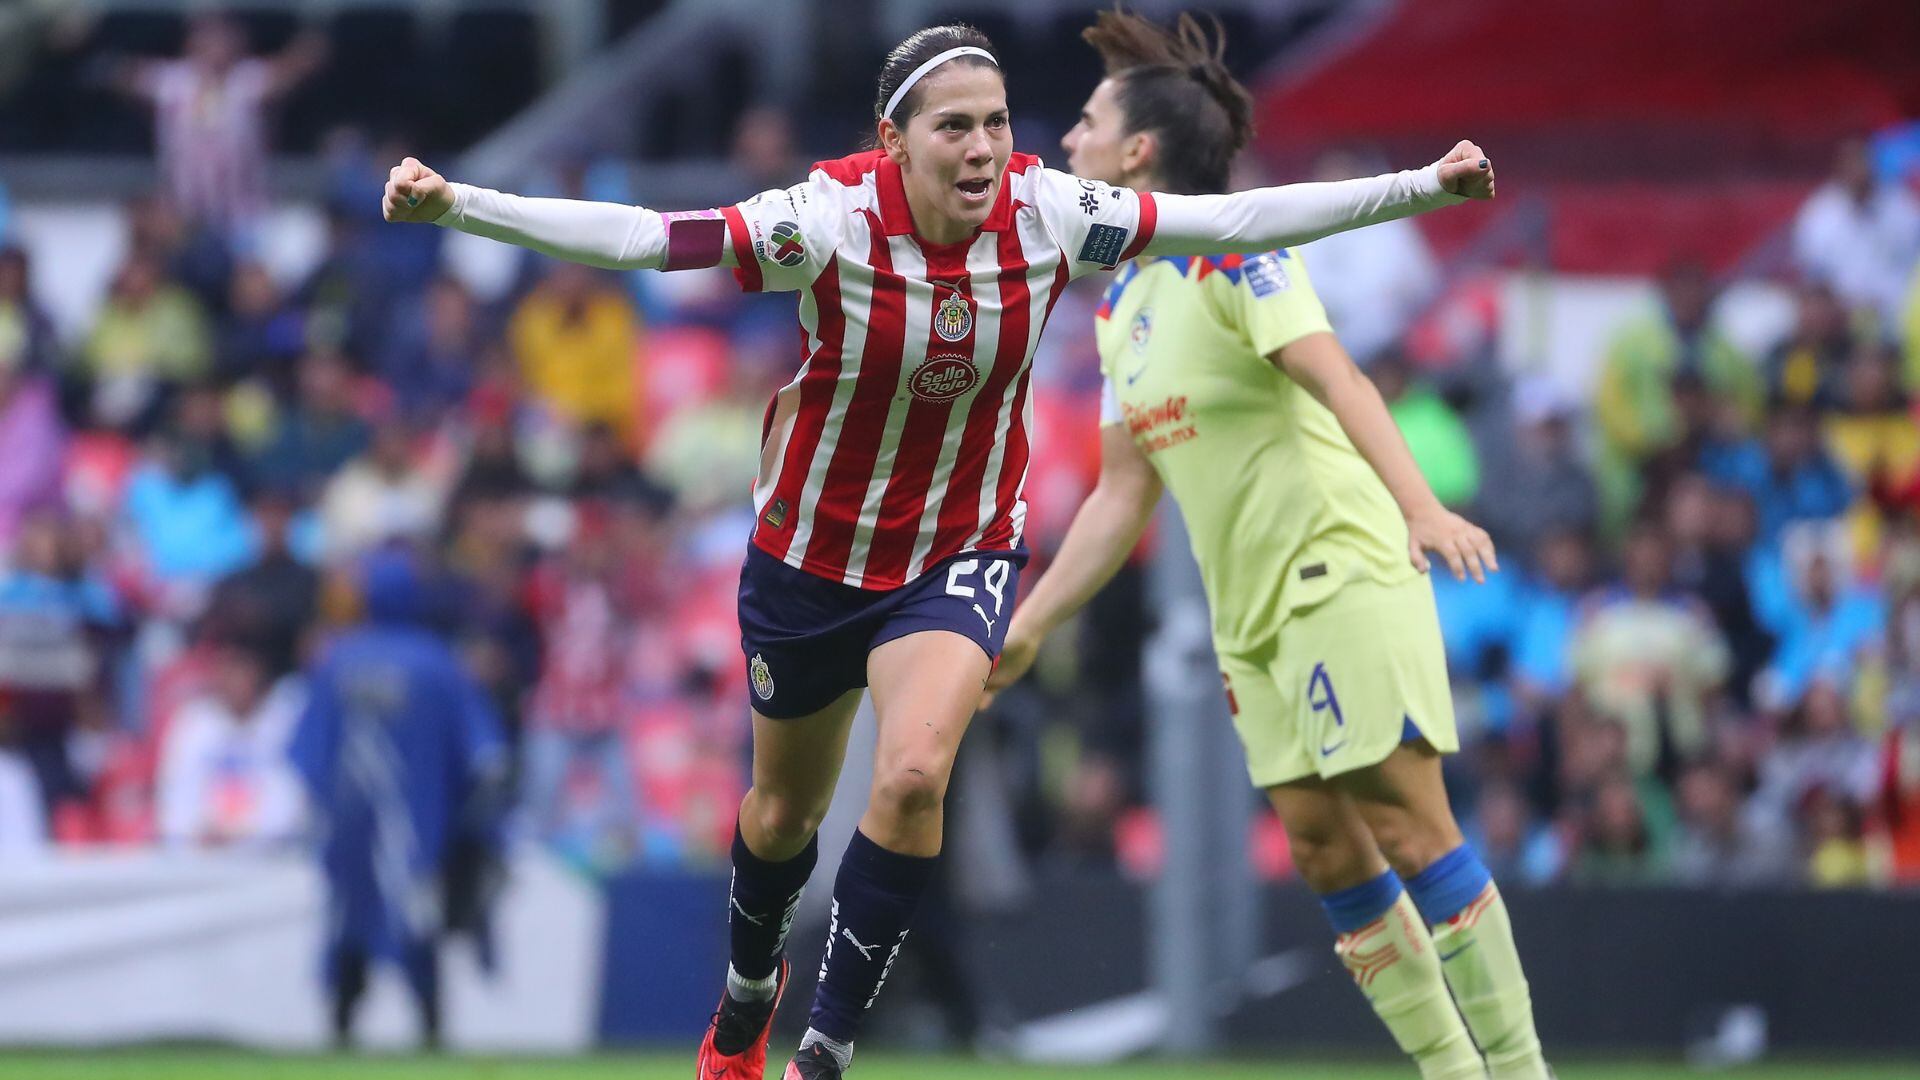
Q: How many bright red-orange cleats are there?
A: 2